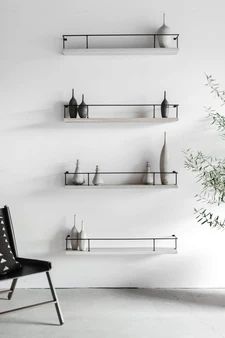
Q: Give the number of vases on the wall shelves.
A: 10